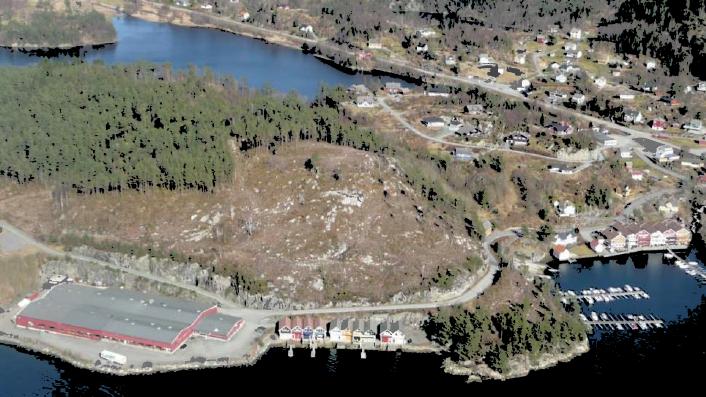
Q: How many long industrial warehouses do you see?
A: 1